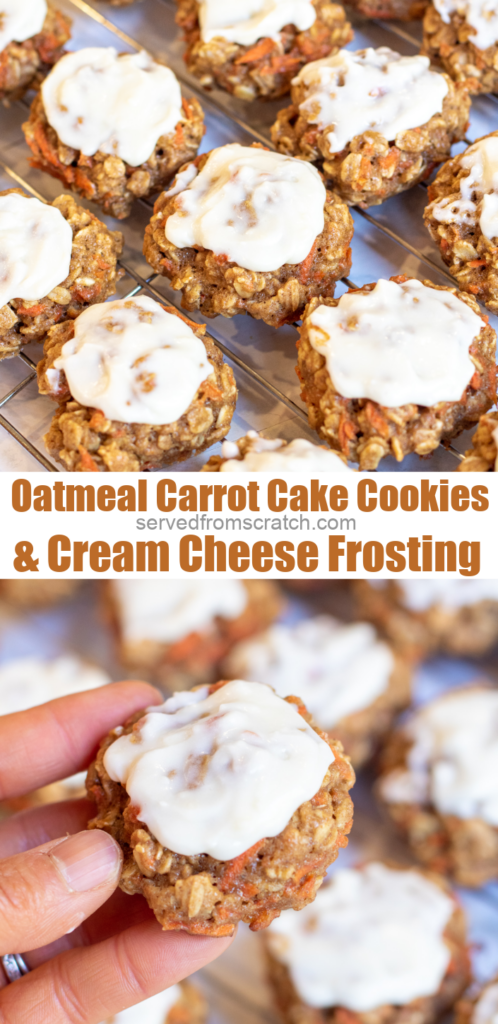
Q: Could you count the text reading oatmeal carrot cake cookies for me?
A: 1